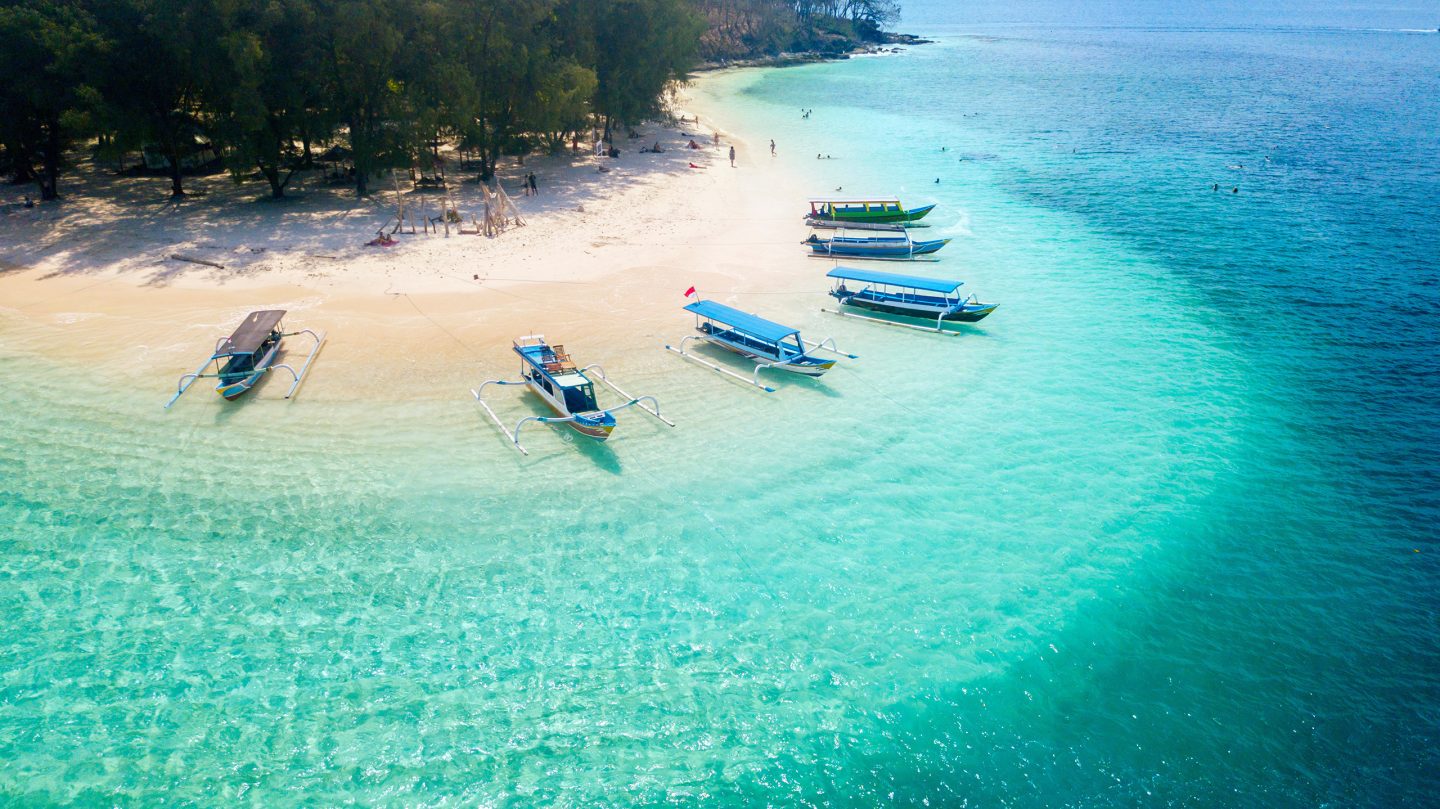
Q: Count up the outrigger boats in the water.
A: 6